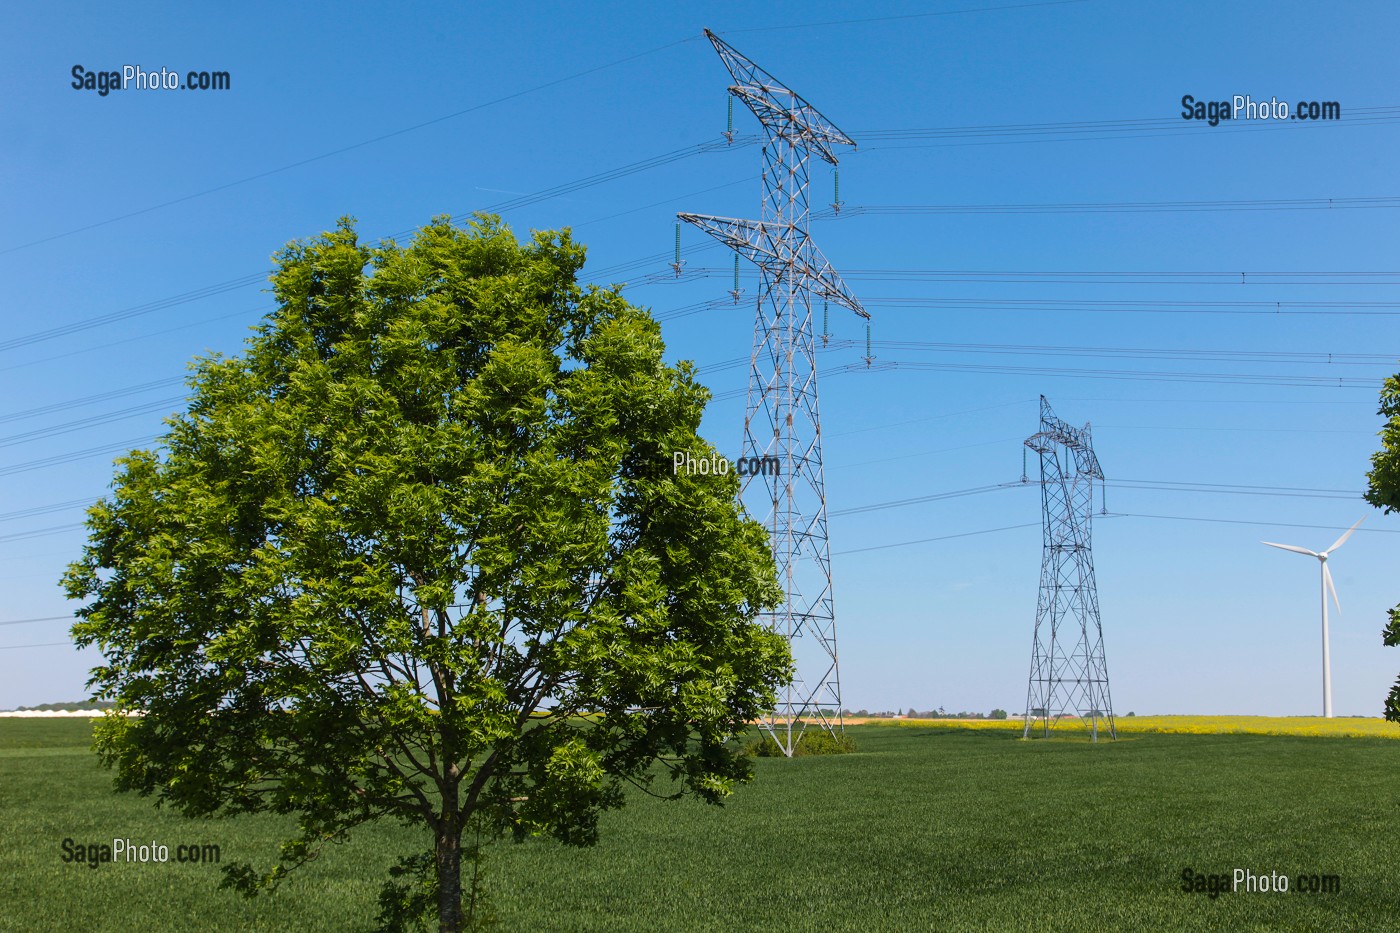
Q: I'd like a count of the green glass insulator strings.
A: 9